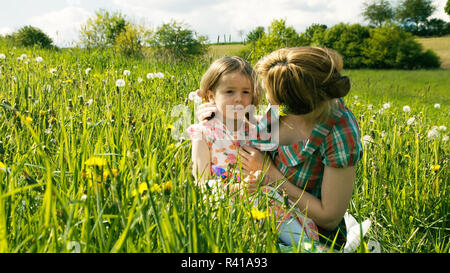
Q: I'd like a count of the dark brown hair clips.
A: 1